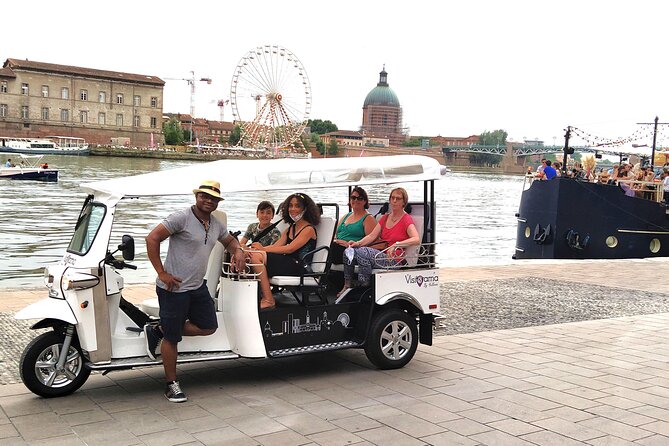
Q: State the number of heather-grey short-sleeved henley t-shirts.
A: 1